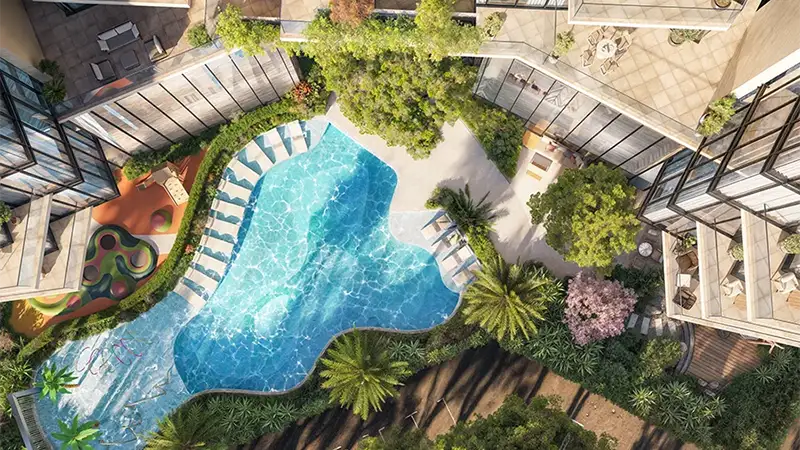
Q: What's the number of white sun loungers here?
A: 15